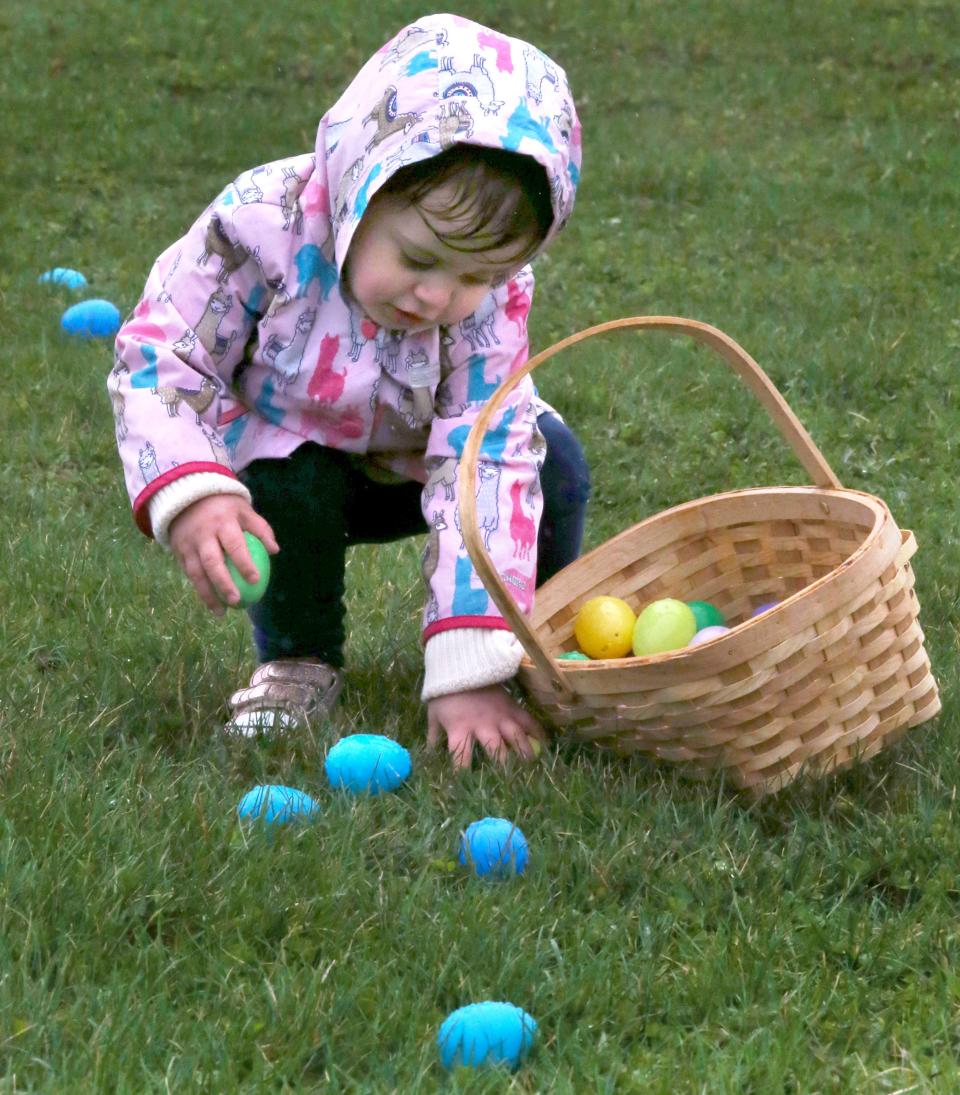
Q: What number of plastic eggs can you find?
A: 14